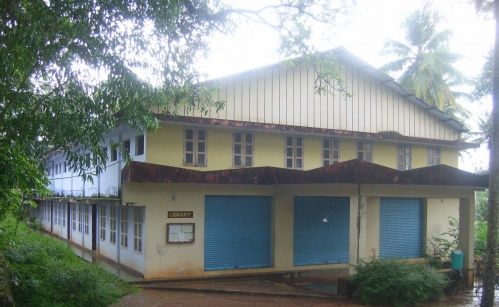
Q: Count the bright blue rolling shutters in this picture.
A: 3